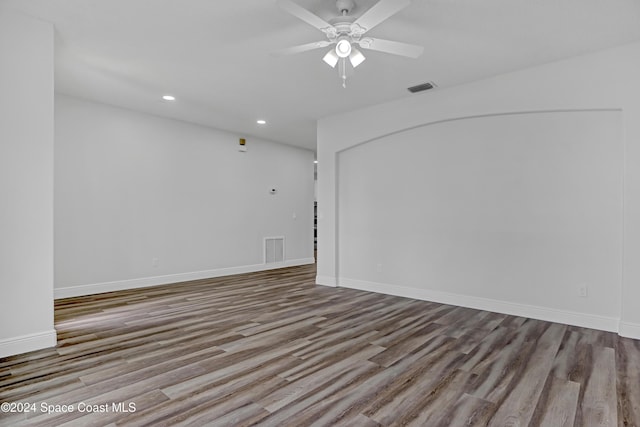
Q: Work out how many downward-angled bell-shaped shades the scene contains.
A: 3